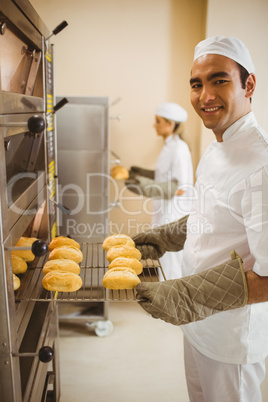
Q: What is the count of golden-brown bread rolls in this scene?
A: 13